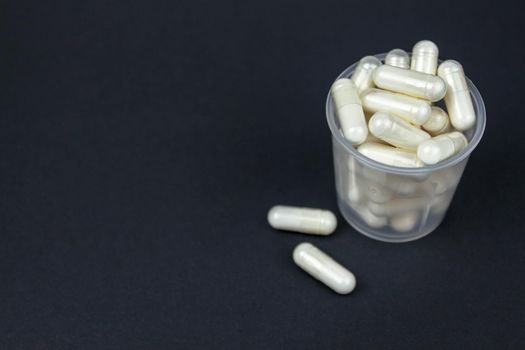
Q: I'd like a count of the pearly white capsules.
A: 13